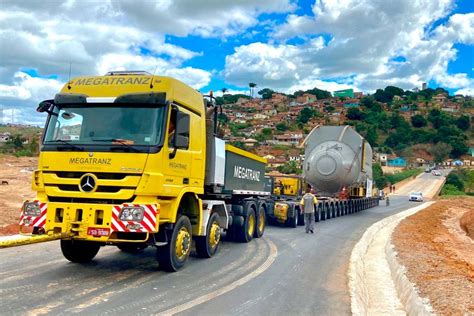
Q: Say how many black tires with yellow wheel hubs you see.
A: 4